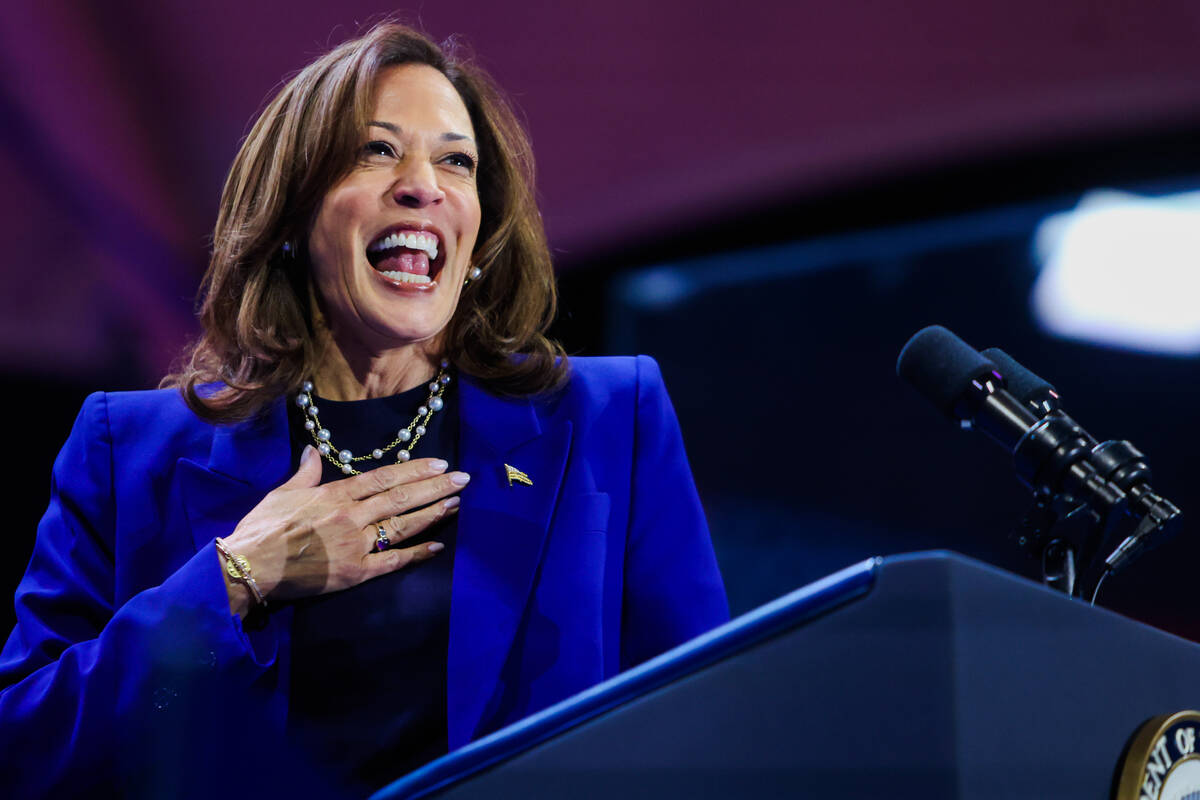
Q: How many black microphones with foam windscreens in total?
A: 2